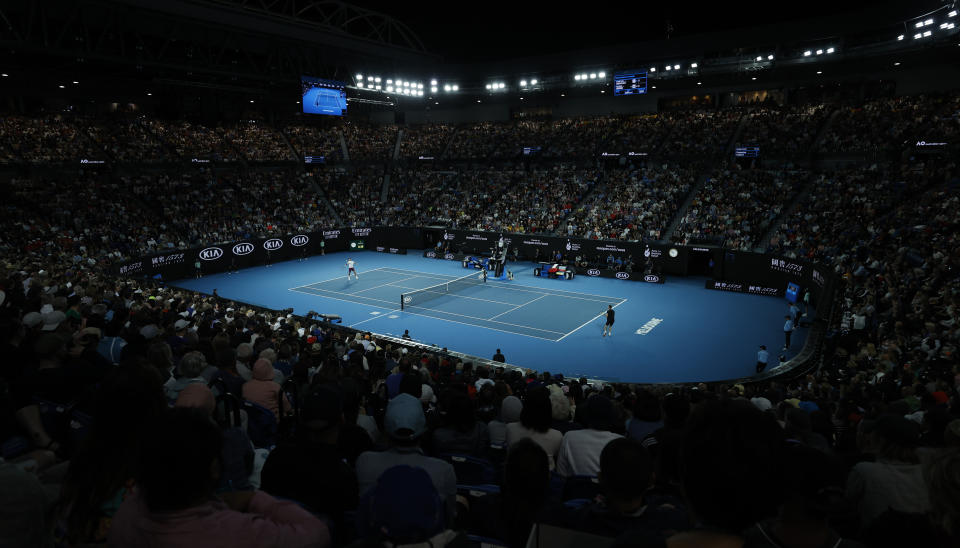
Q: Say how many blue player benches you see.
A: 2